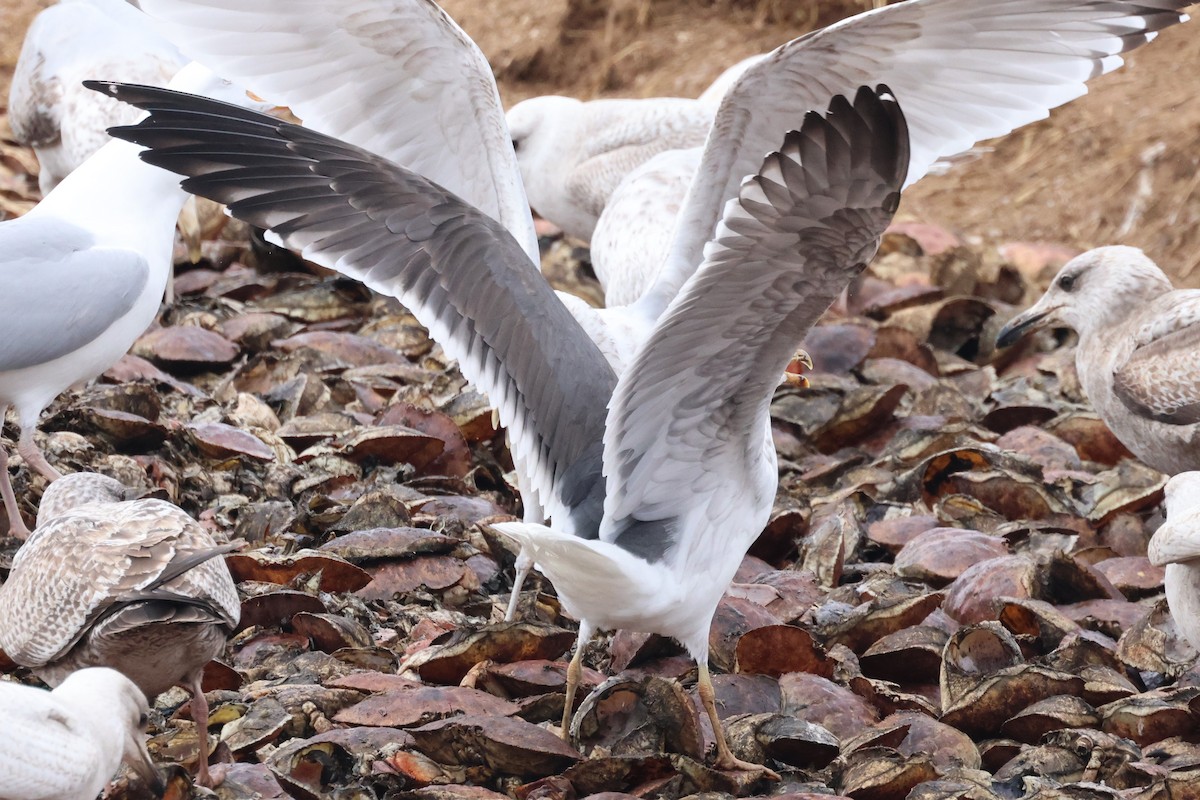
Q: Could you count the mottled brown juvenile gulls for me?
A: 2